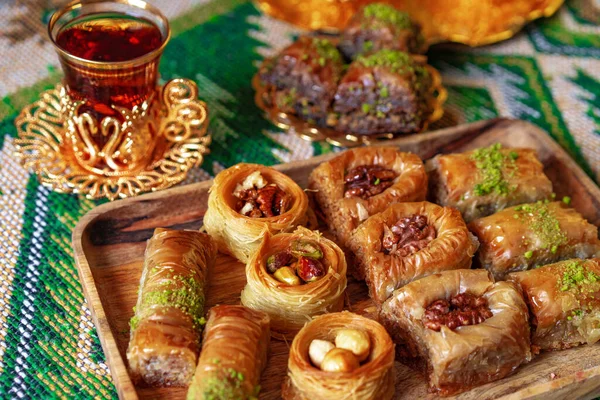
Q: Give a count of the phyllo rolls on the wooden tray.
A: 2